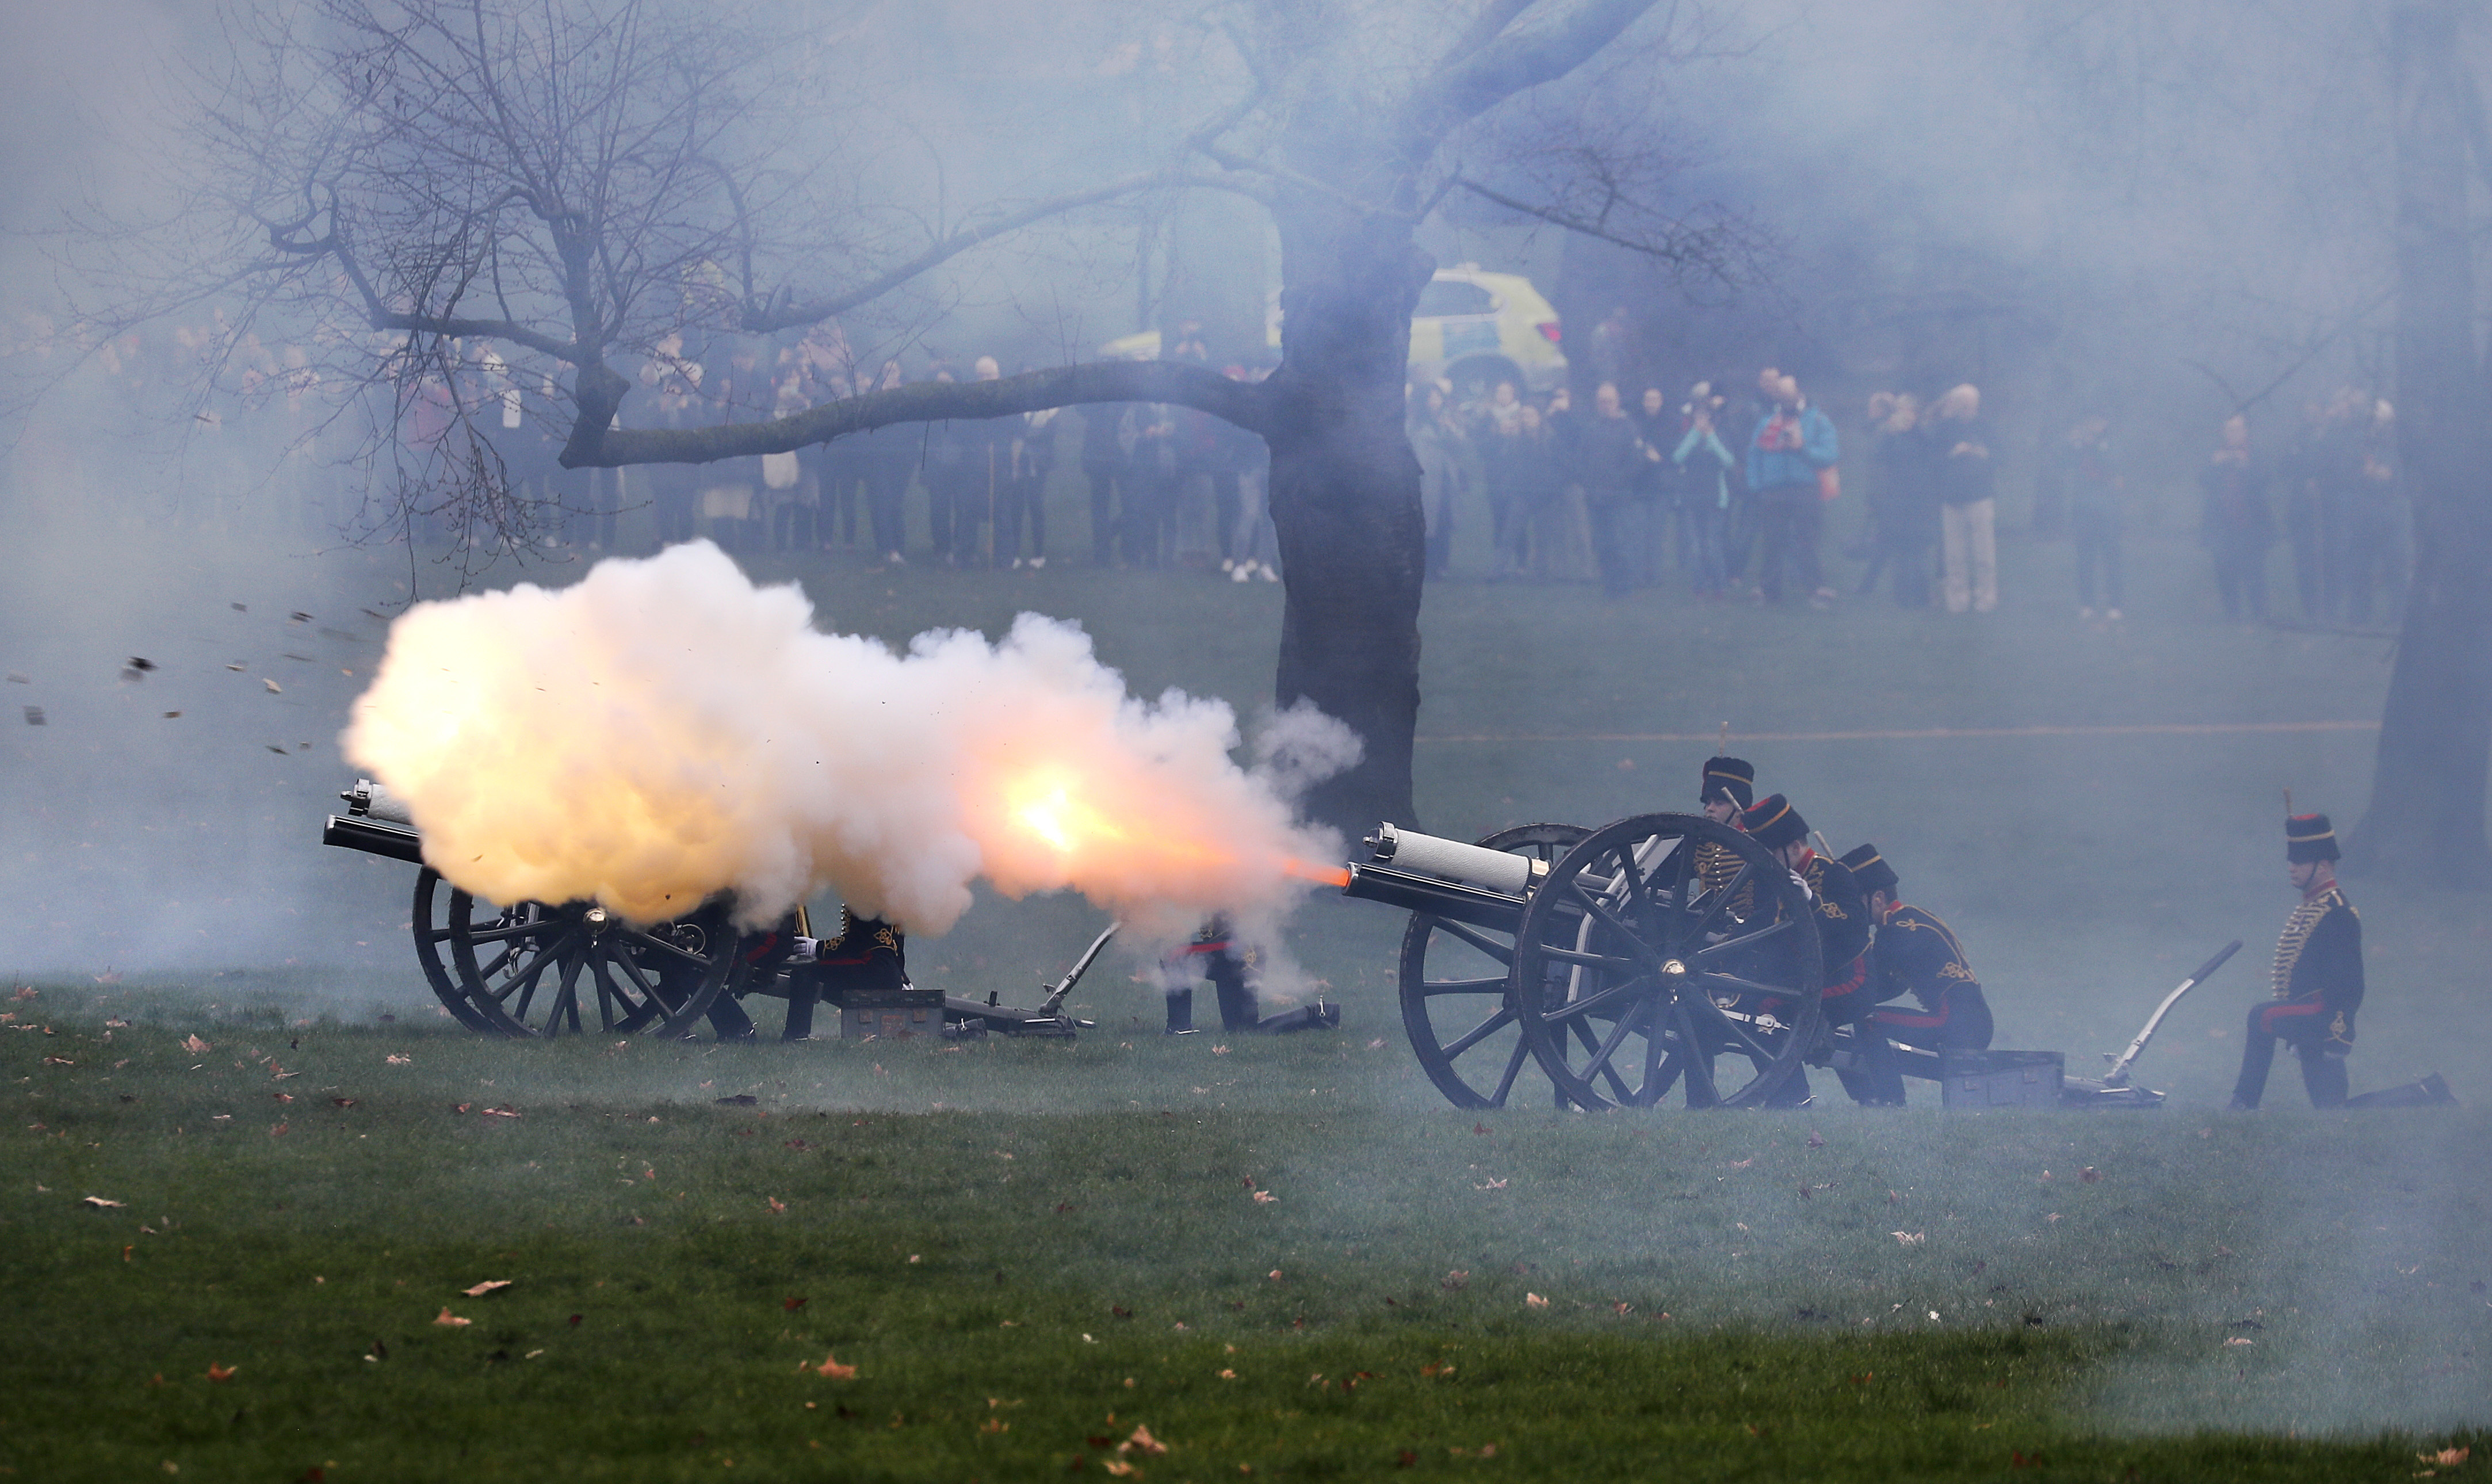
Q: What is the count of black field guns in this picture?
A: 2